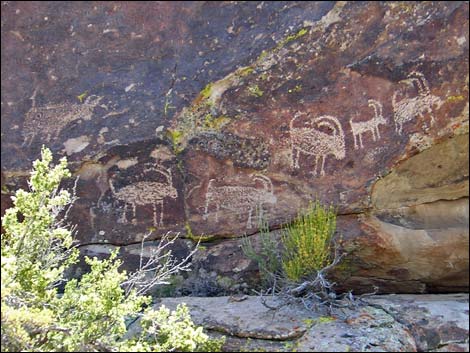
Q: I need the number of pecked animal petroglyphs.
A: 6